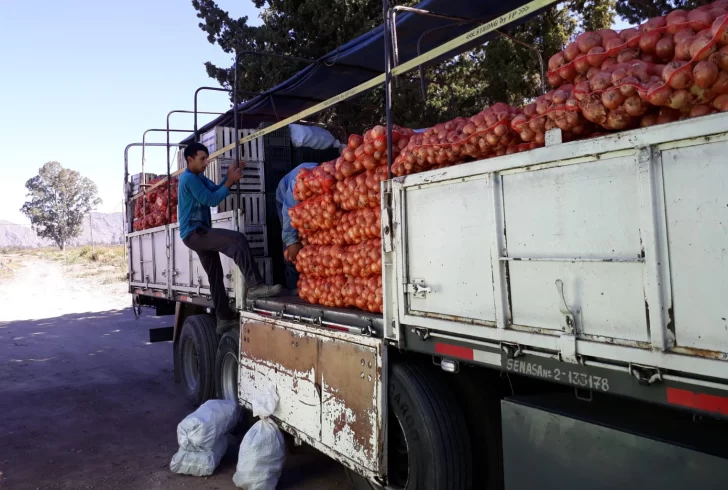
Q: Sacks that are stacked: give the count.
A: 2